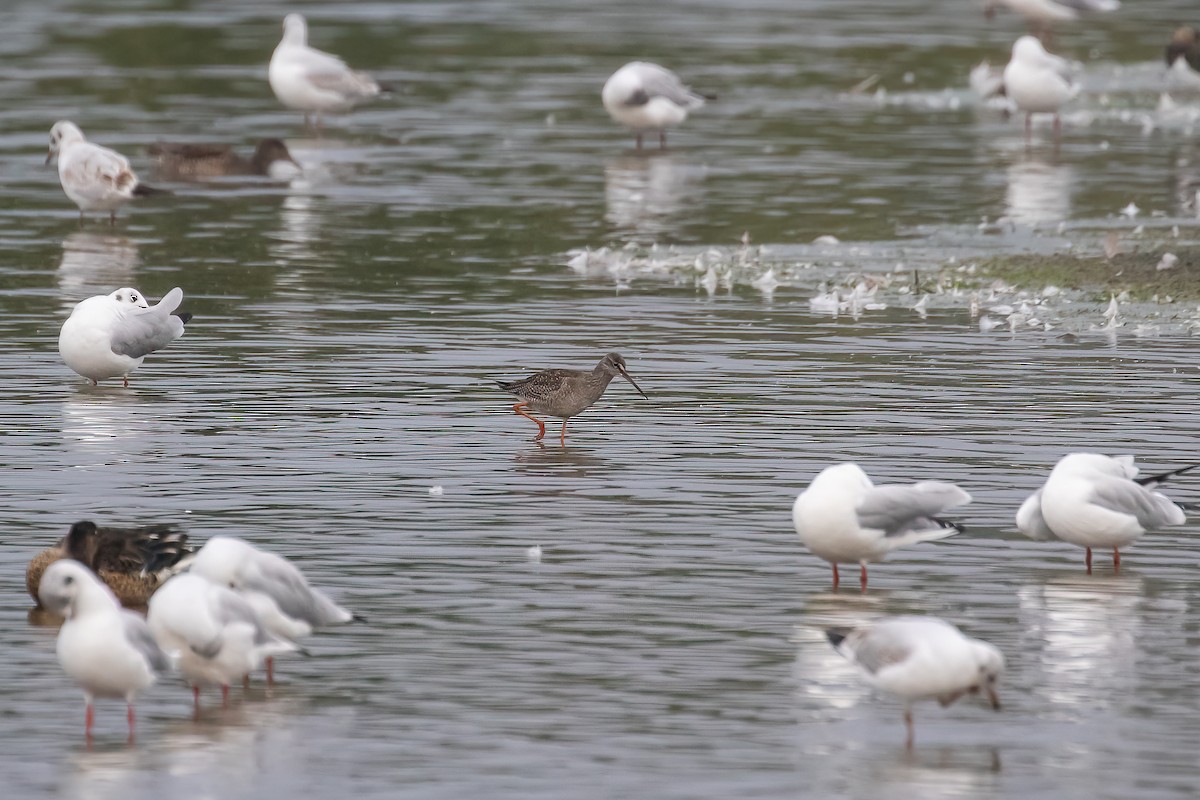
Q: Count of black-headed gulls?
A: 12